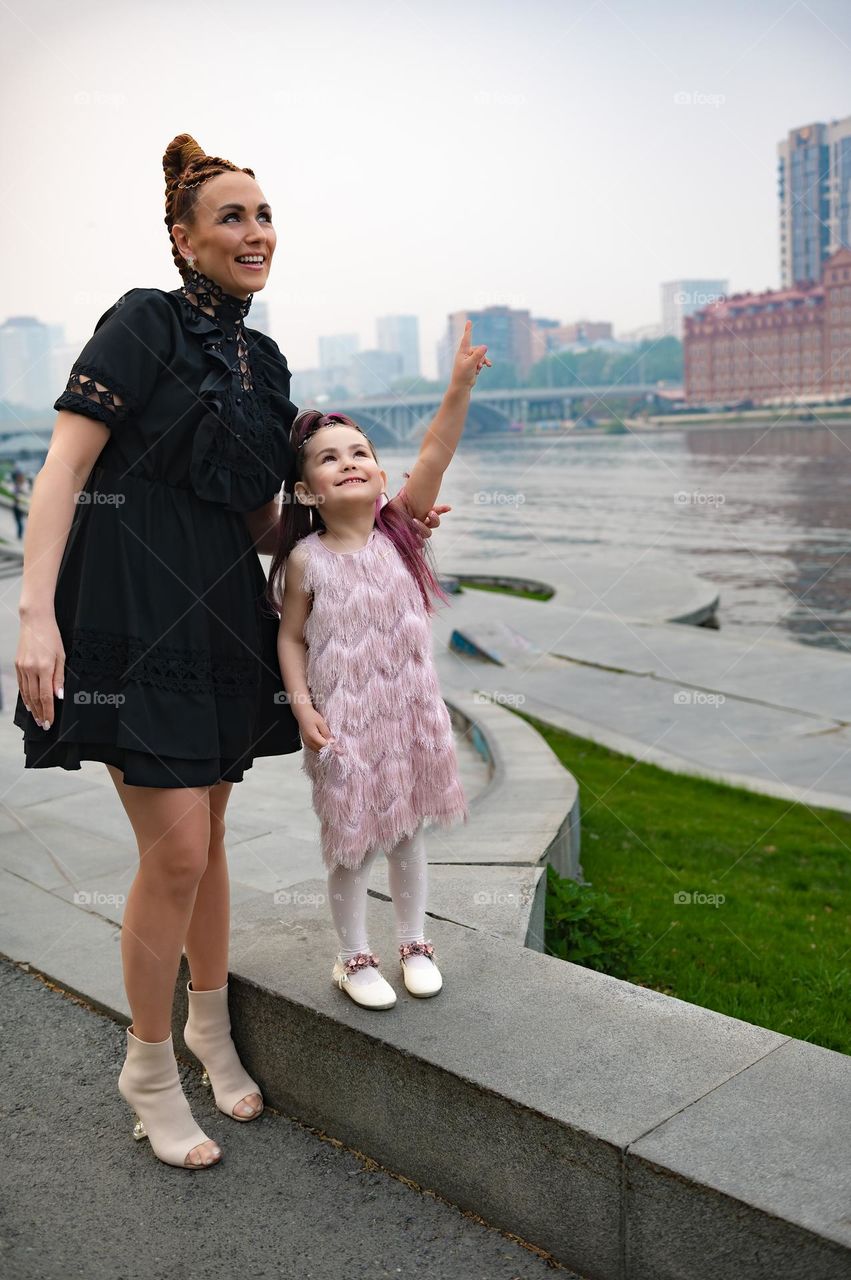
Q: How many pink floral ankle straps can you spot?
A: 2